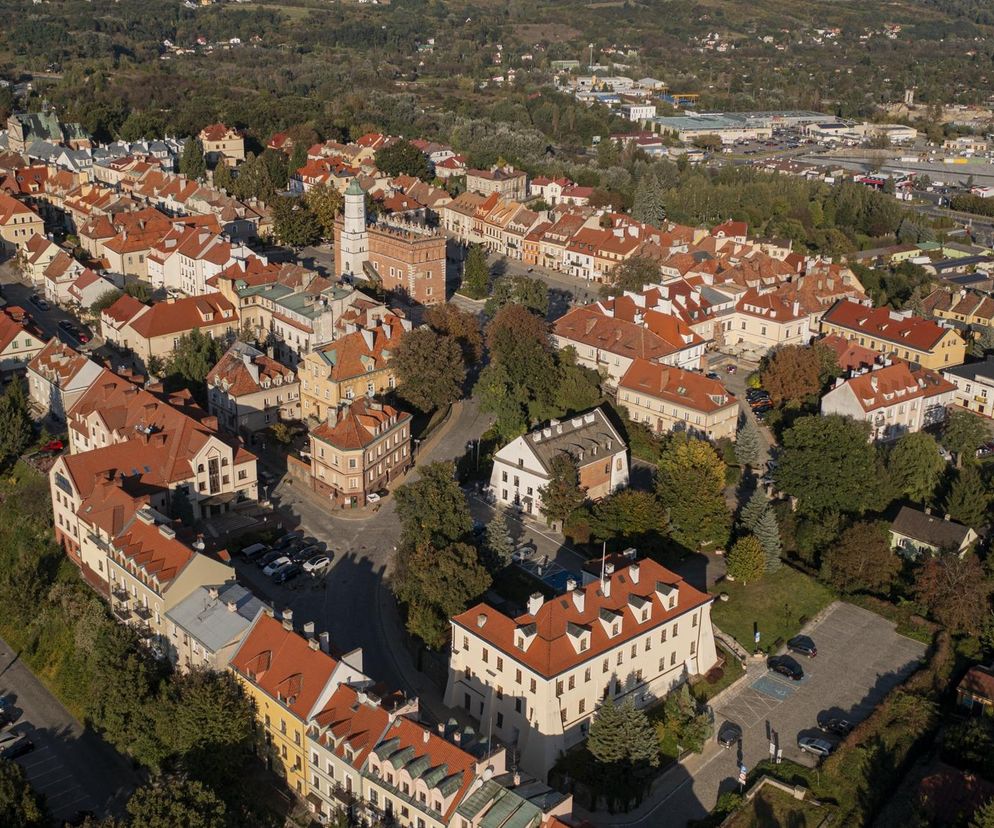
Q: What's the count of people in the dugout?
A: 0